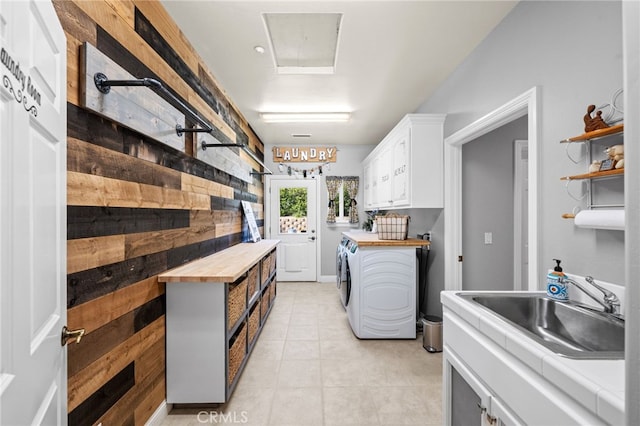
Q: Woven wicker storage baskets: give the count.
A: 8